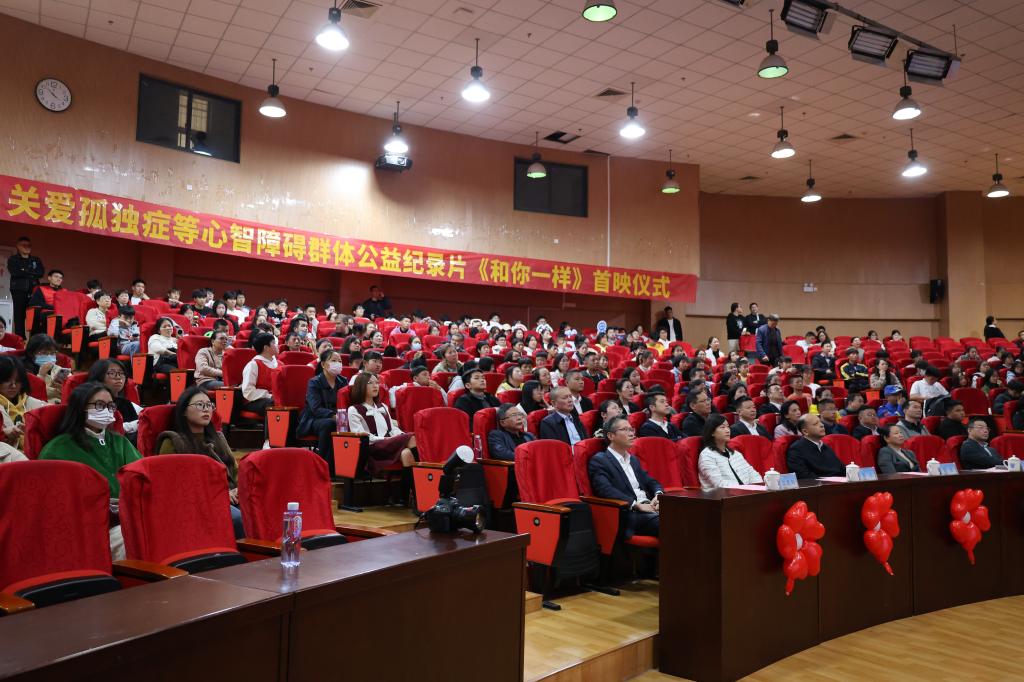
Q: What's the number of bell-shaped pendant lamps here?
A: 14